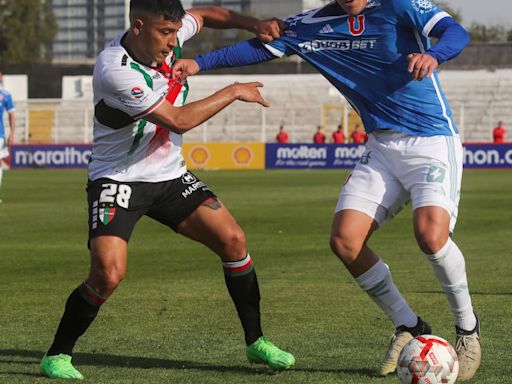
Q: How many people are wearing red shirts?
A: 5